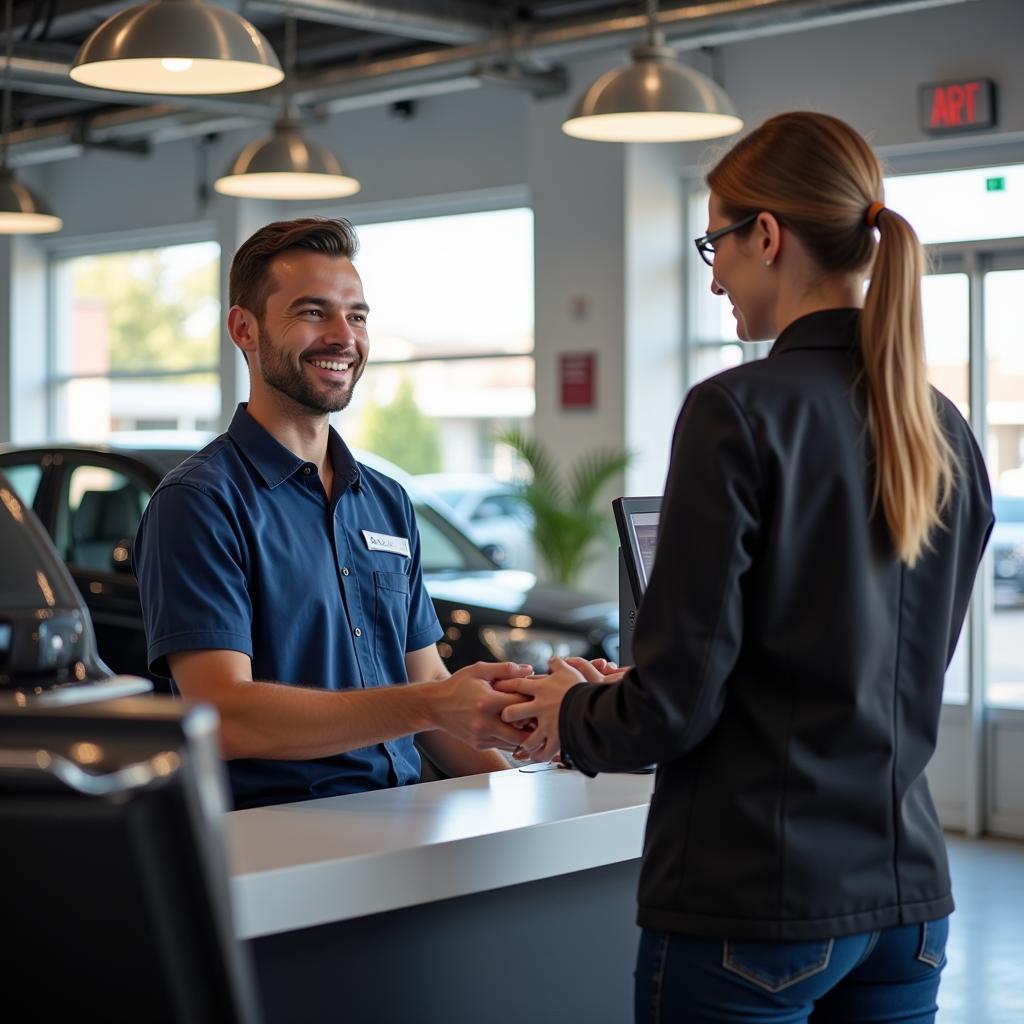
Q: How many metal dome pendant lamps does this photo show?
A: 4